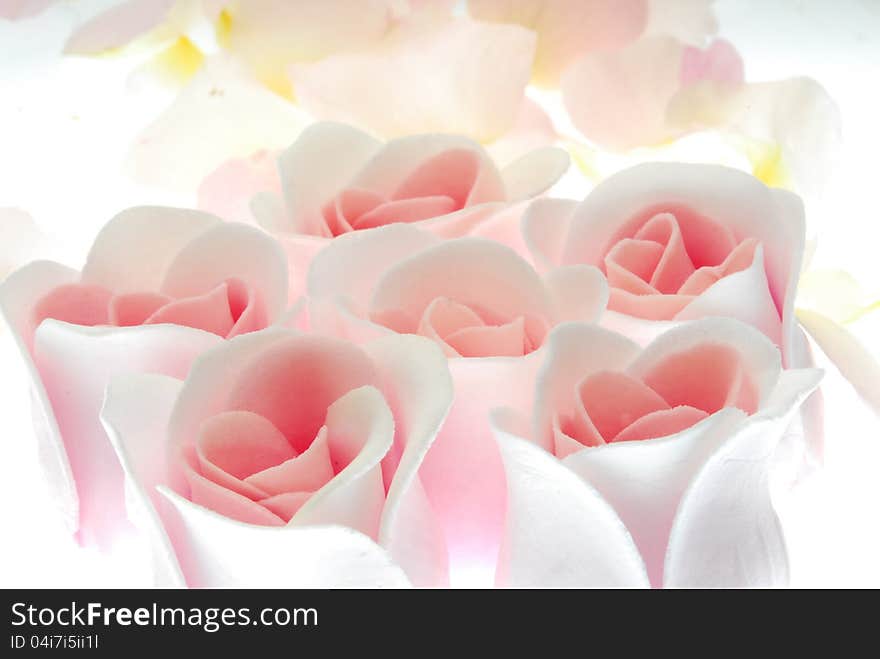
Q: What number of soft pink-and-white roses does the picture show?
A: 6